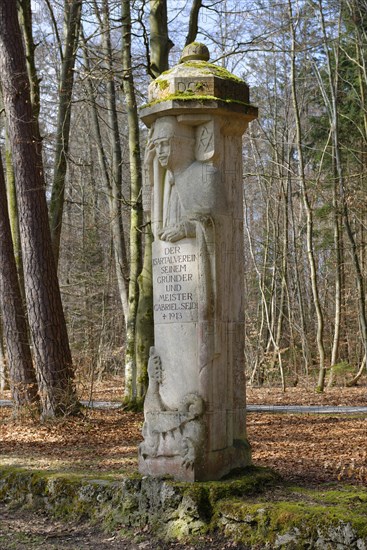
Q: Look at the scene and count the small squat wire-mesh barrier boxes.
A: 0